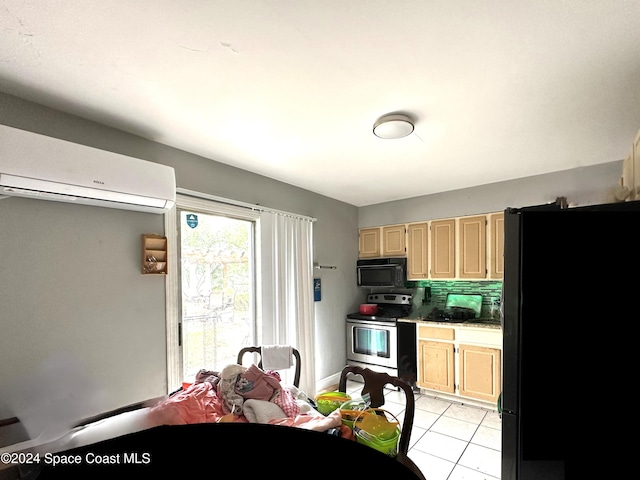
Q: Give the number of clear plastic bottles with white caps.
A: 0